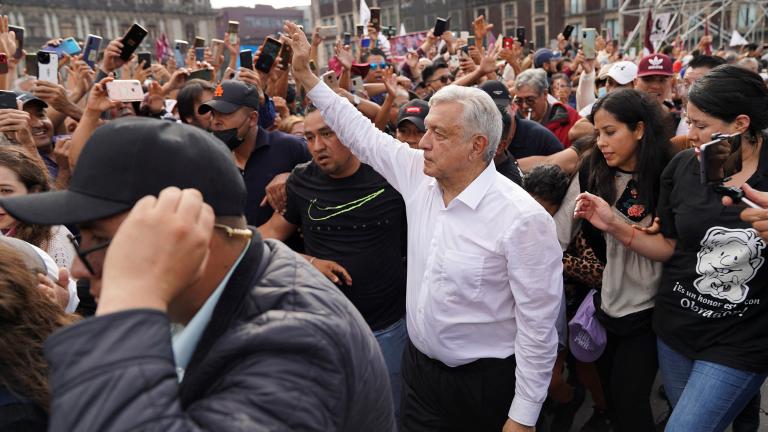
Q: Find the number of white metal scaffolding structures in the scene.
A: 1